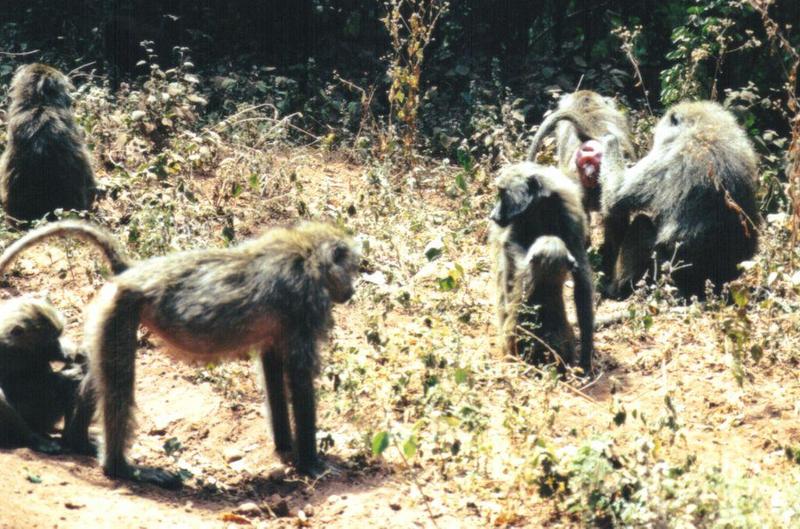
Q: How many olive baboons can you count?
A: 7